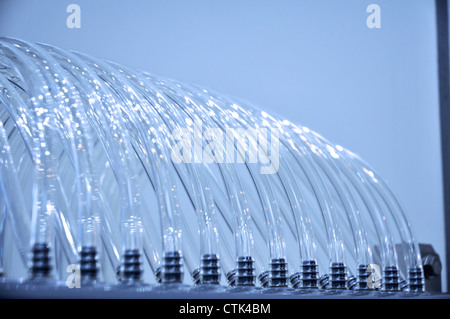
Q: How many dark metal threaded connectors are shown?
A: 12